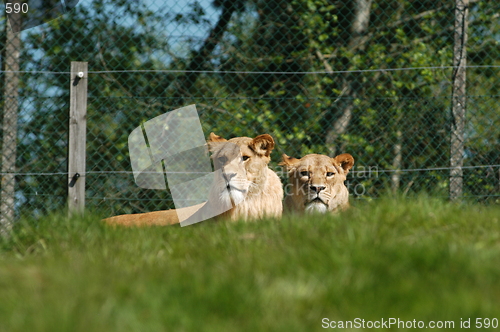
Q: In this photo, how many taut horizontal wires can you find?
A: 2